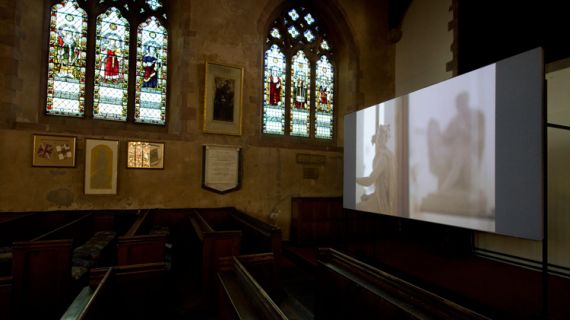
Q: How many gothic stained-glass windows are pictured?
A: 2